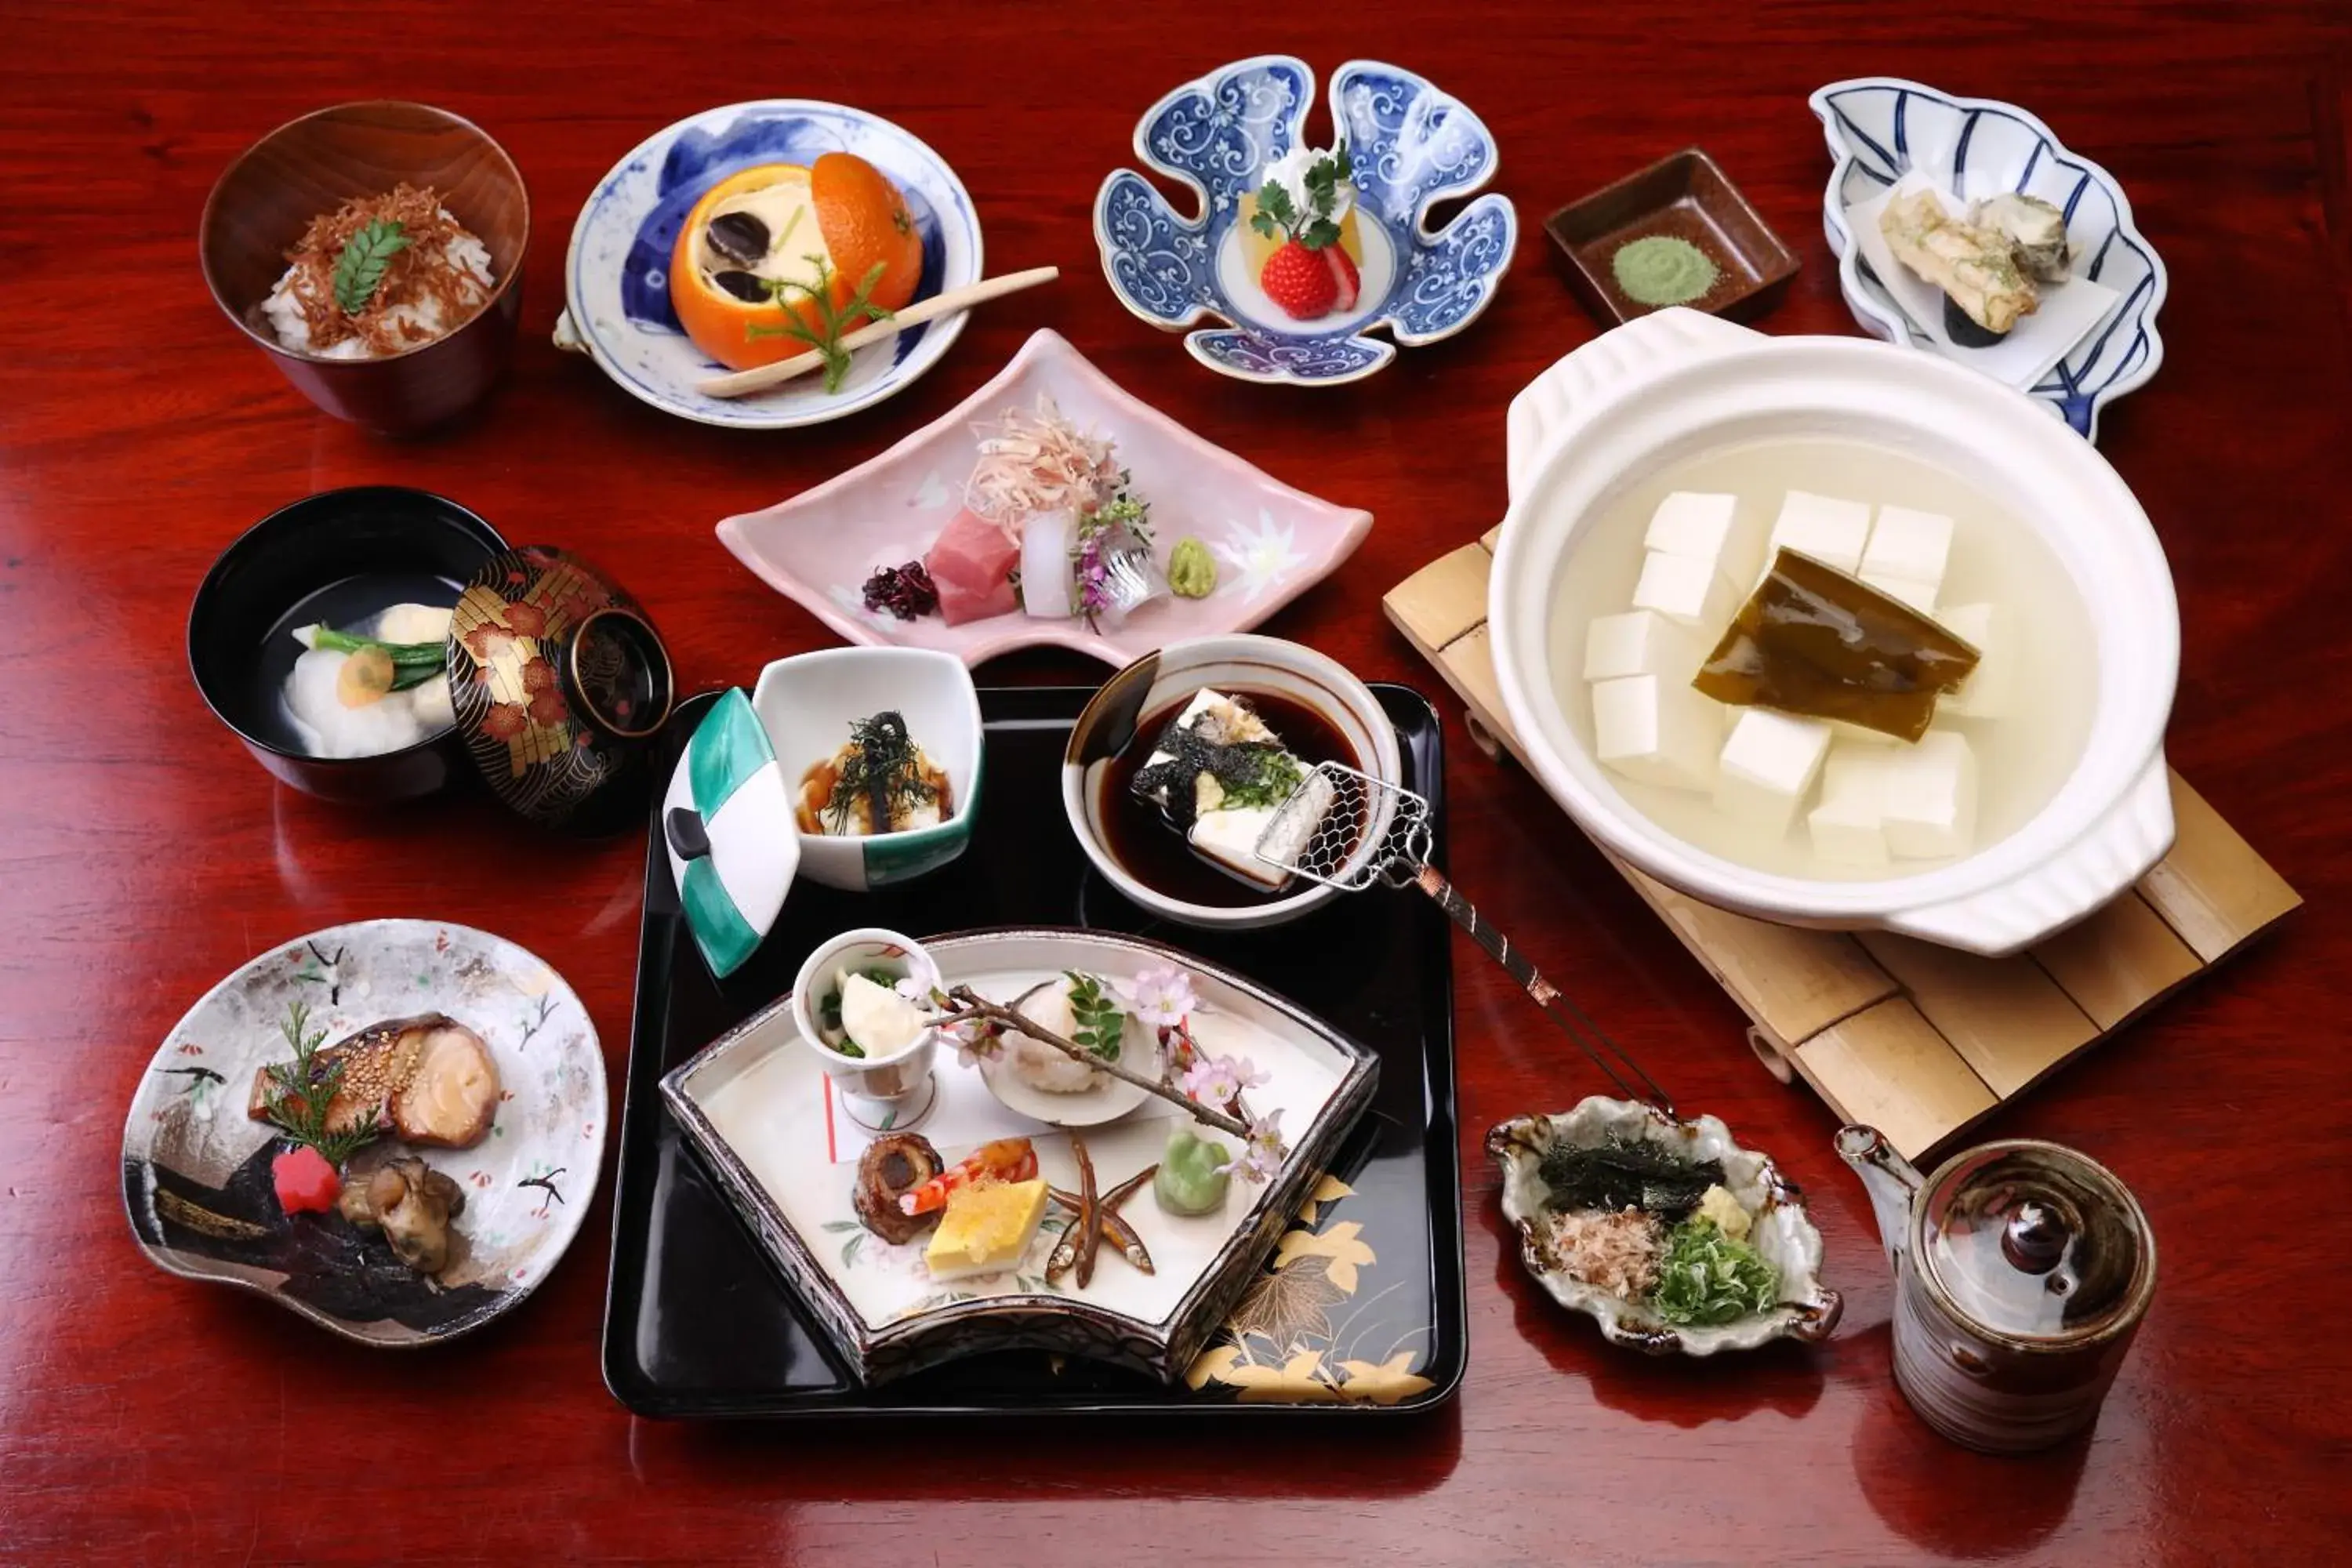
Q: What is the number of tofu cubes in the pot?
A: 11